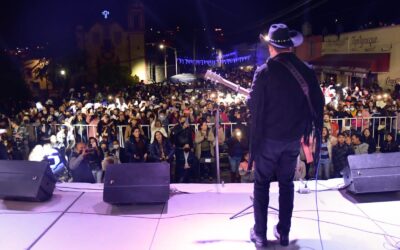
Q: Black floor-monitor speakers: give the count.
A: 3